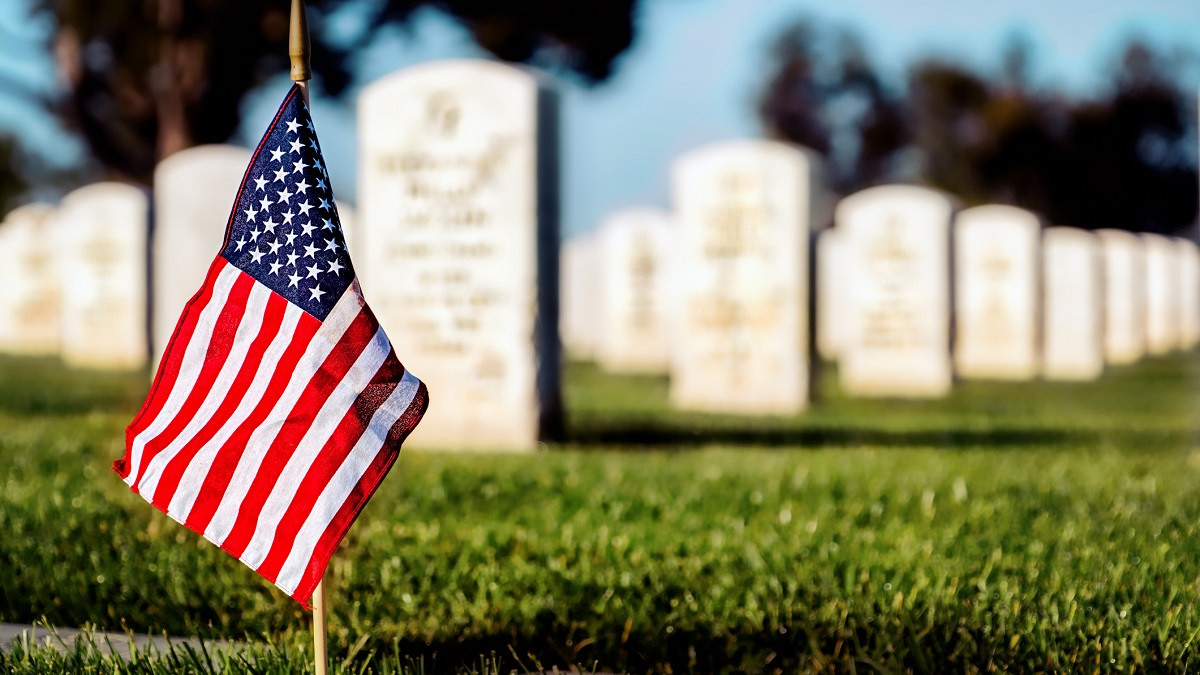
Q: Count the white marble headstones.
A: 15